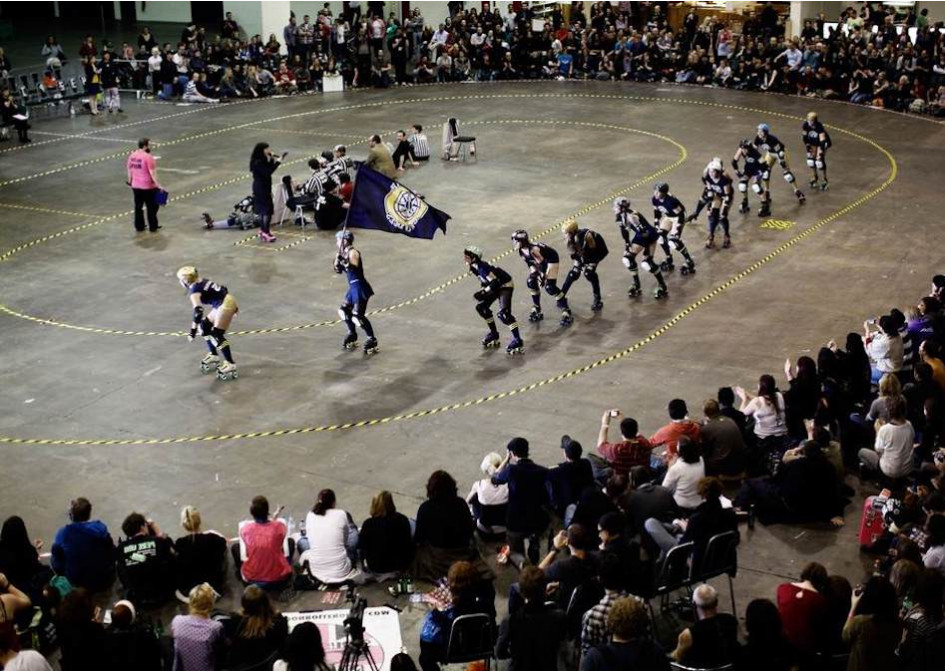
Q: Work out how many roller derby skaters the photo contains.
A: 11